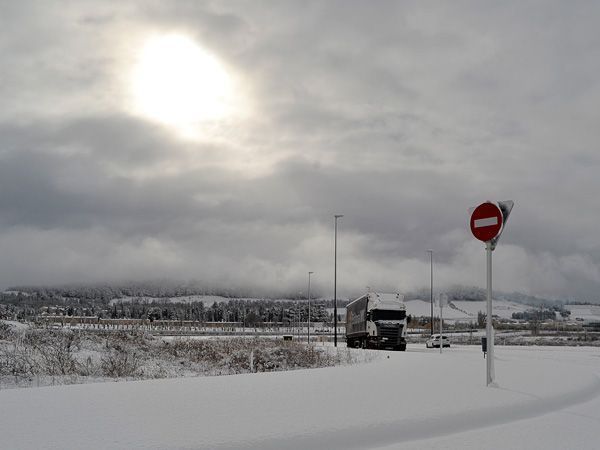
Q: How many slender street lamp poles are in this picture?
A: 3